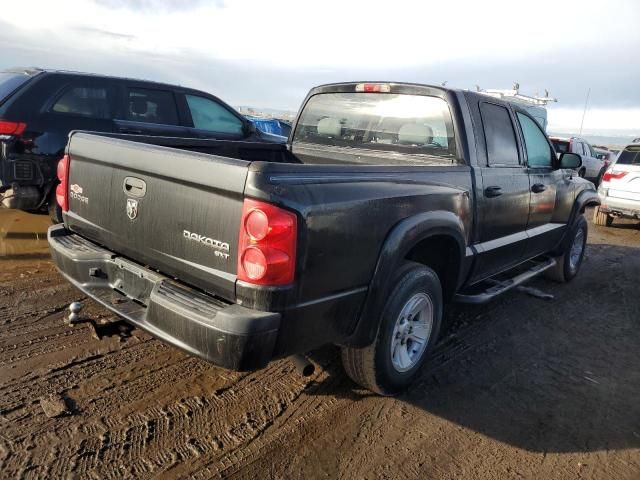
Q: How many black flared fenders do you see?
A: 2